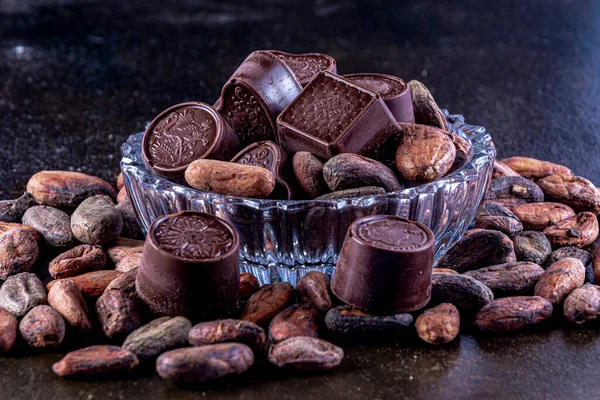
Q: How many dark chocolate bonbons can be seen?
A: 8